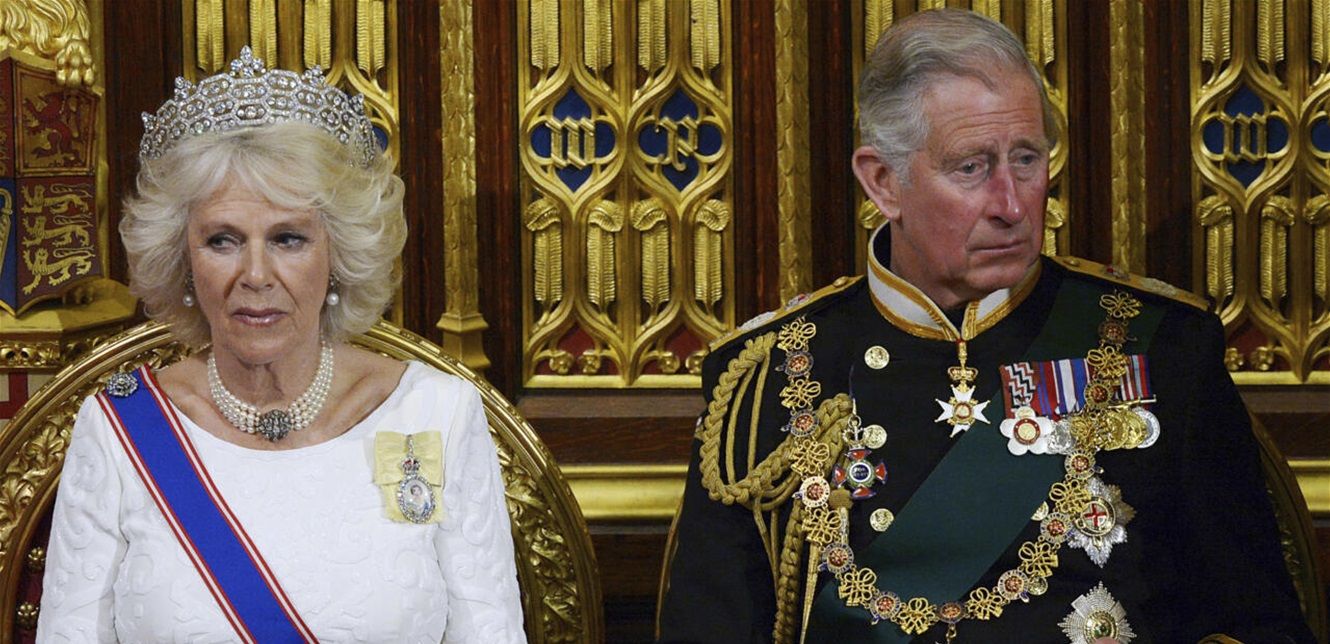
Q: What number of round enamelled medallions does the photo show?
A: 11